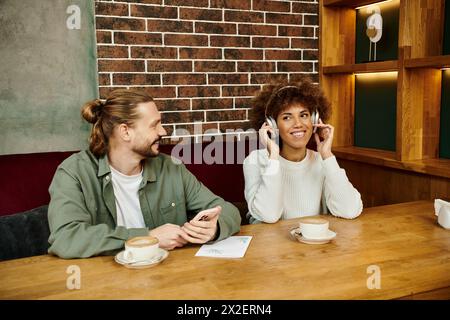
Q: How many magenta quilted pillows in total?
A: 0